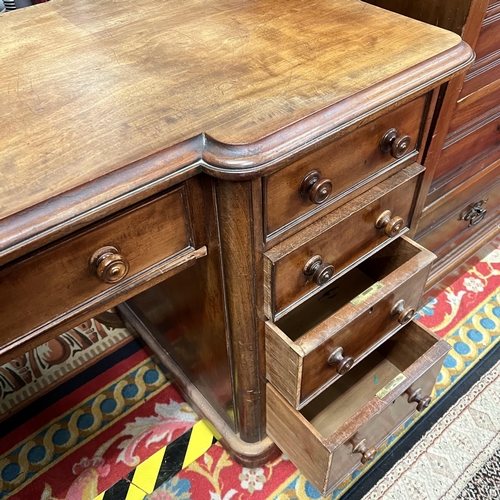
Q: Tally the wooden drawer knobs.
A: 9